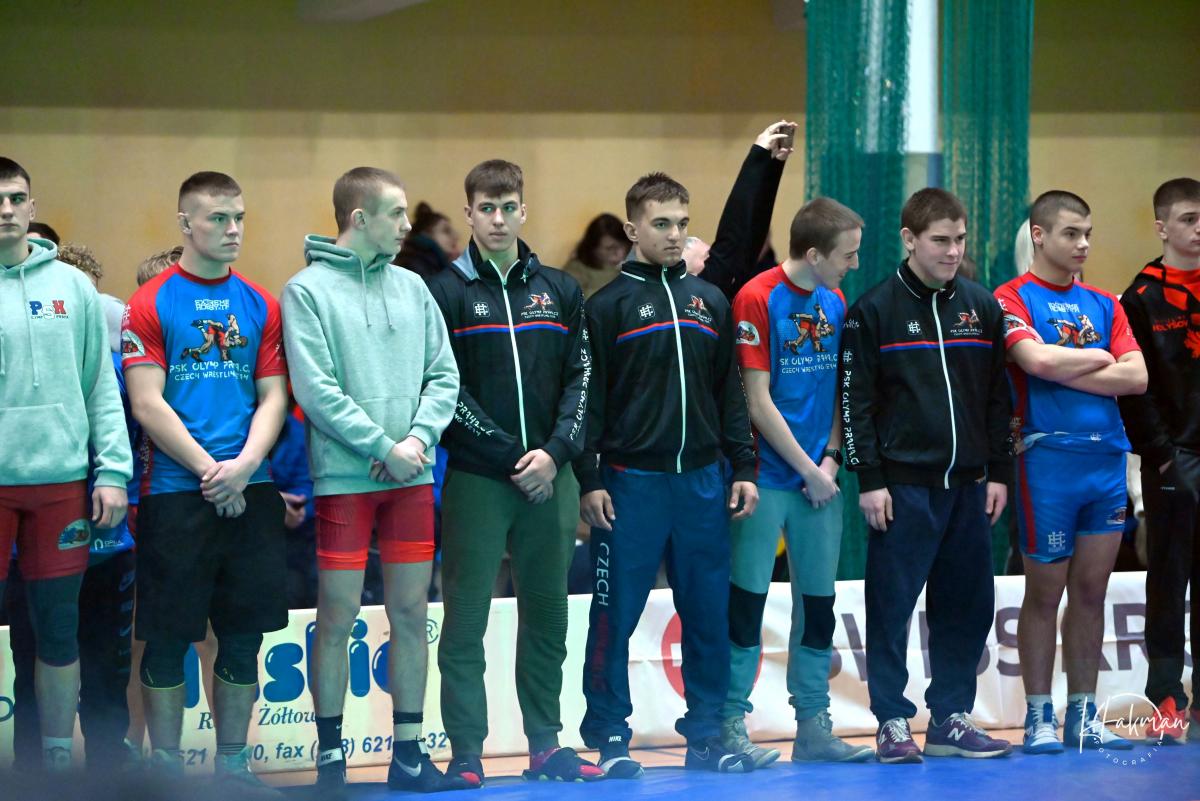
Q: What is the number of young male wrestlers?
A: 9